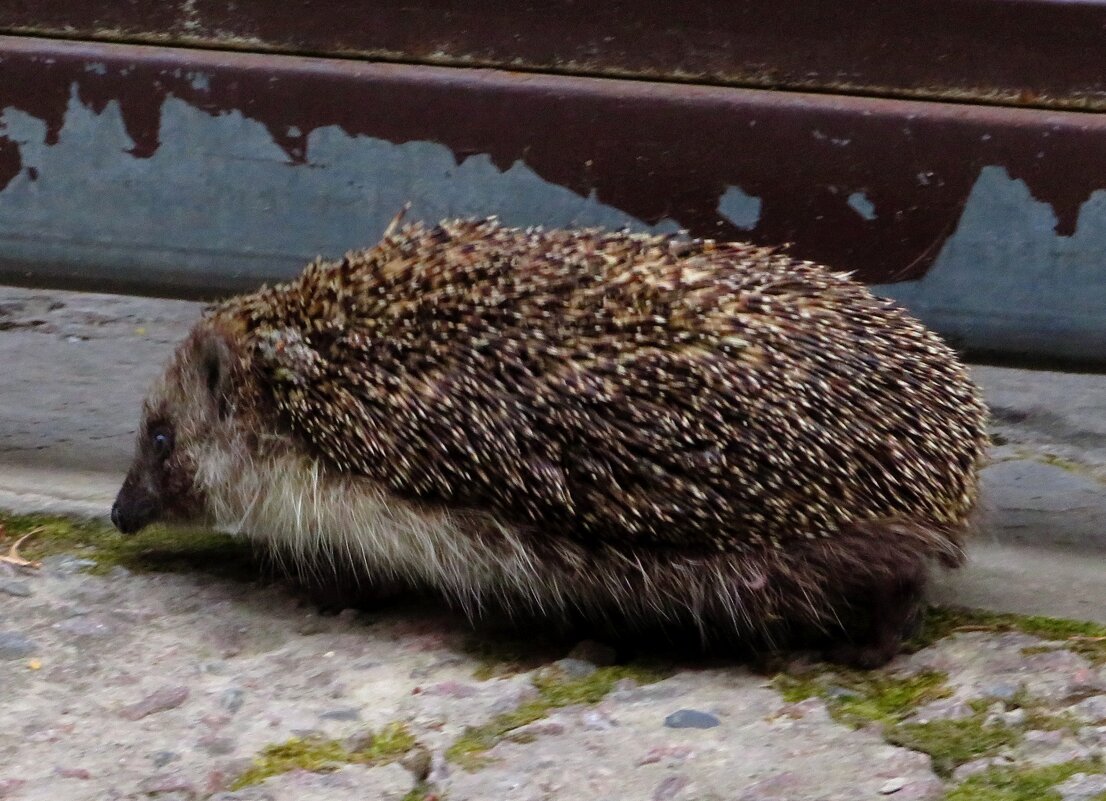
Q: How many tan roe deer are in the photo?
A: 0